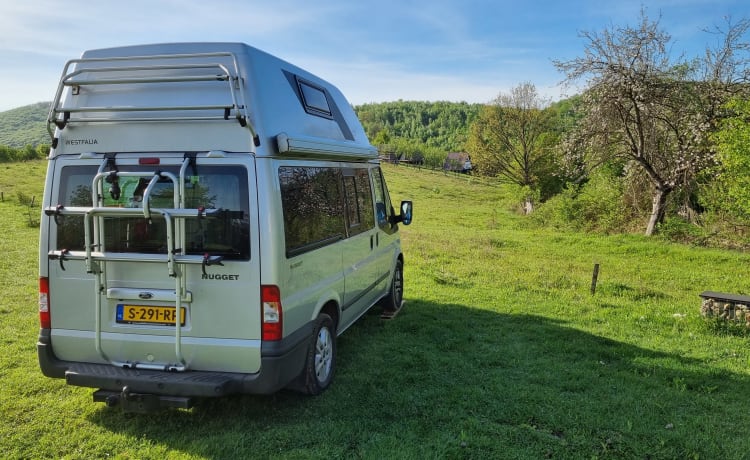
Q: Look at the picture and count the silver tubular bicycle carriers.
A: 1